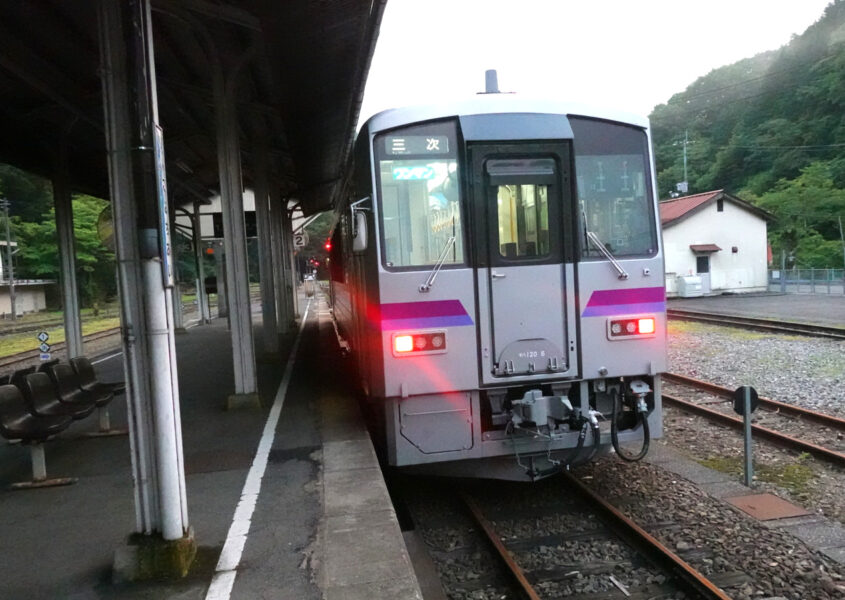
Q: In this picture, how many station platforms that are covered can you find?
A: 1